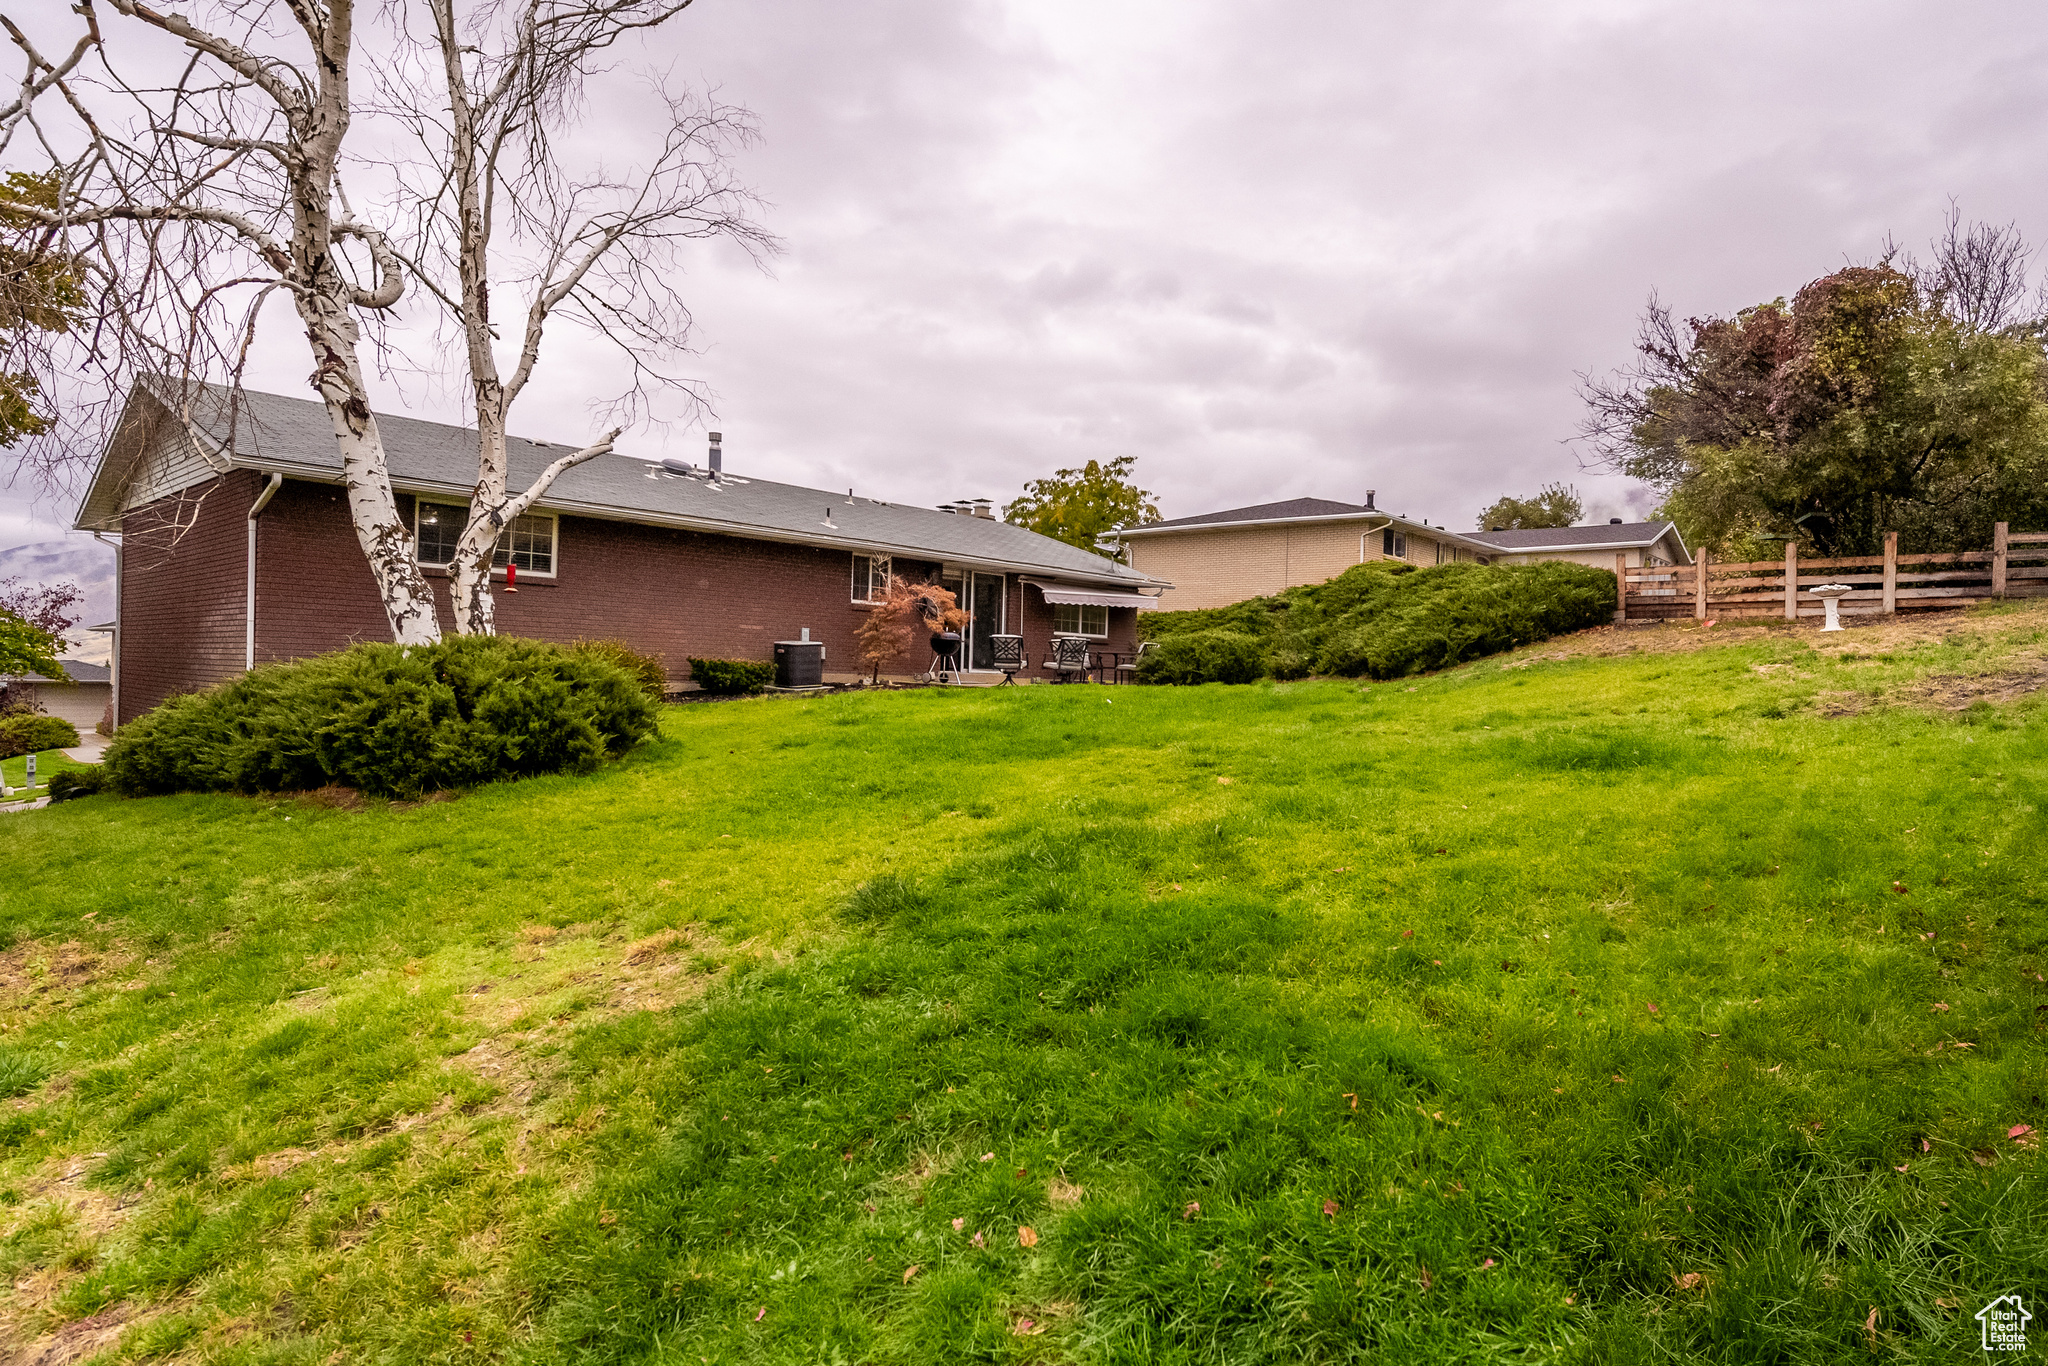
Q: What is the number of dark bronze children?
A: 0